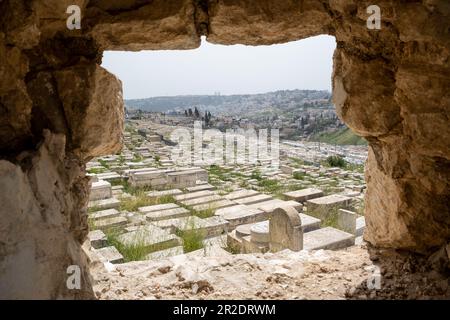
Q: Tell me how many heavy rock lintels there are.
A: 2